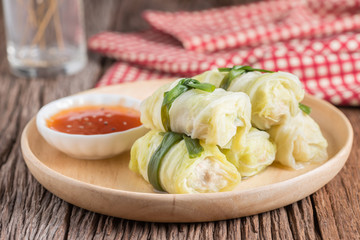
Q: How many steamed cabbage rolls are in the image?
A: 5